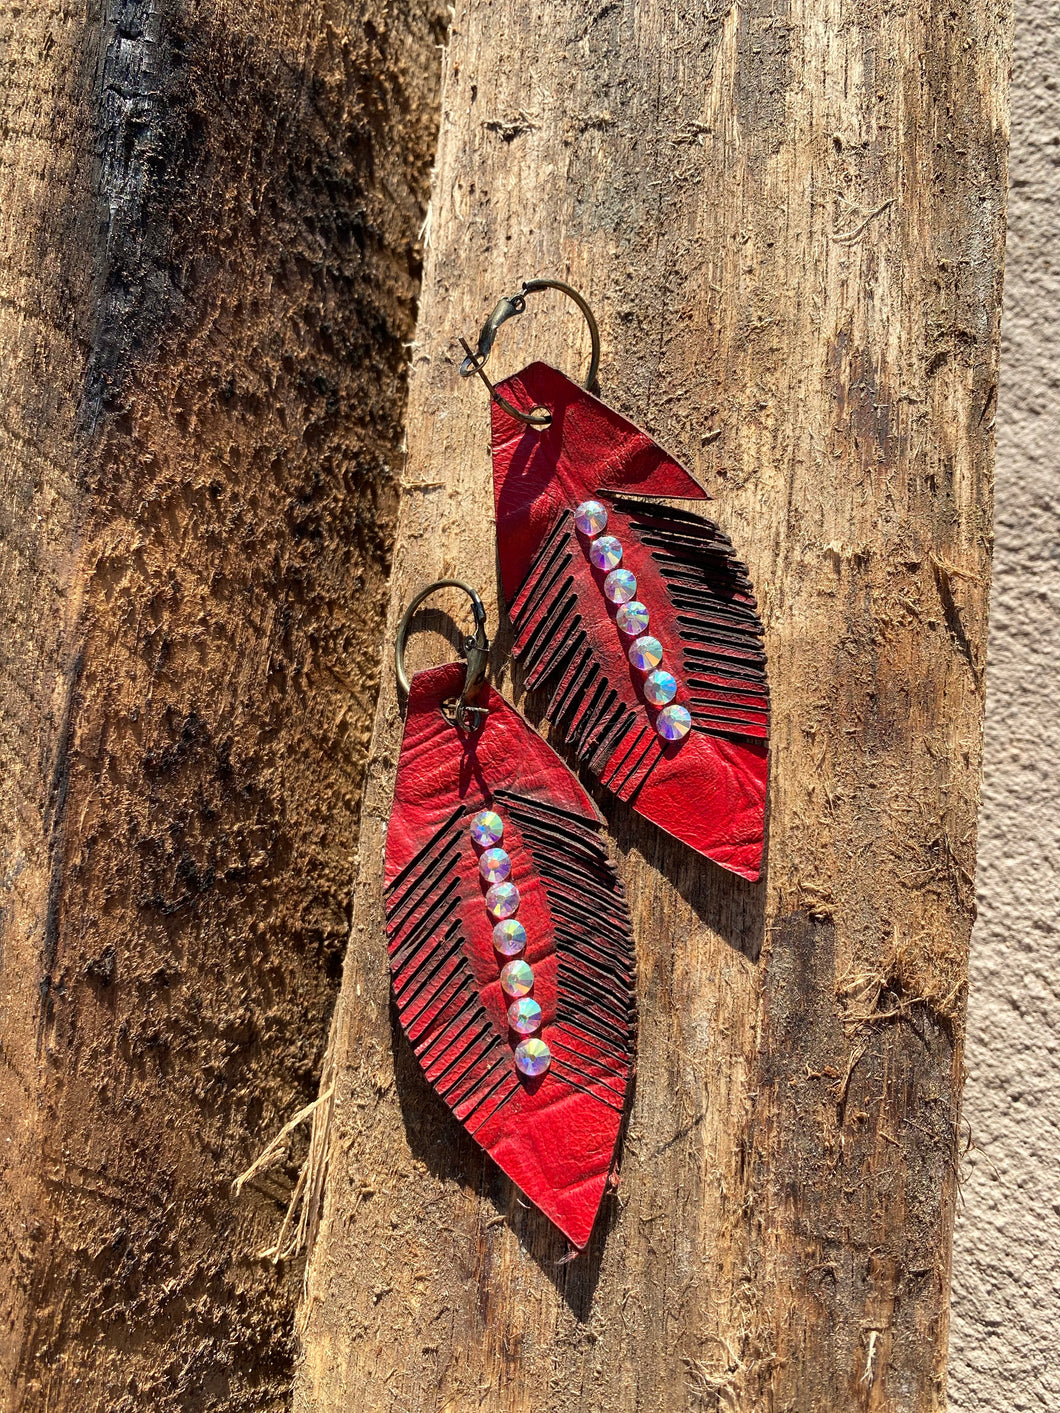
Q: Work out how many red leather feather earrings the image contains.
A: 2